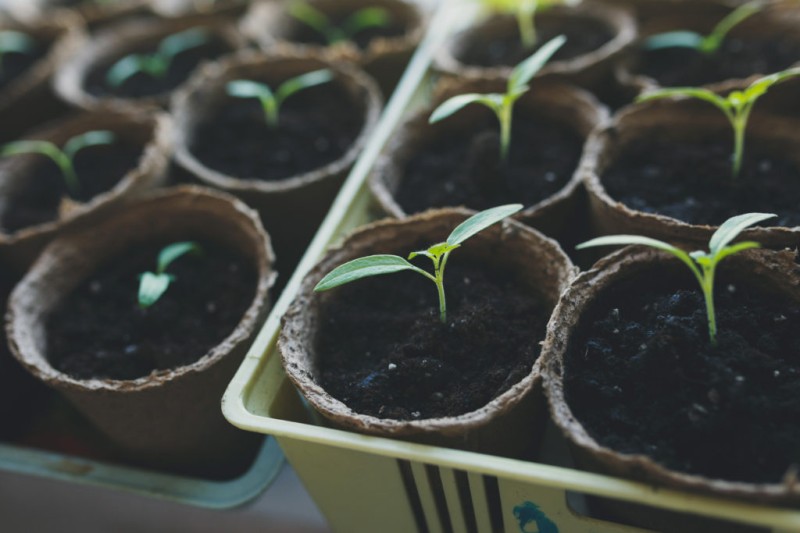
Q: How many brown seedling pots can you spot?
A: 12